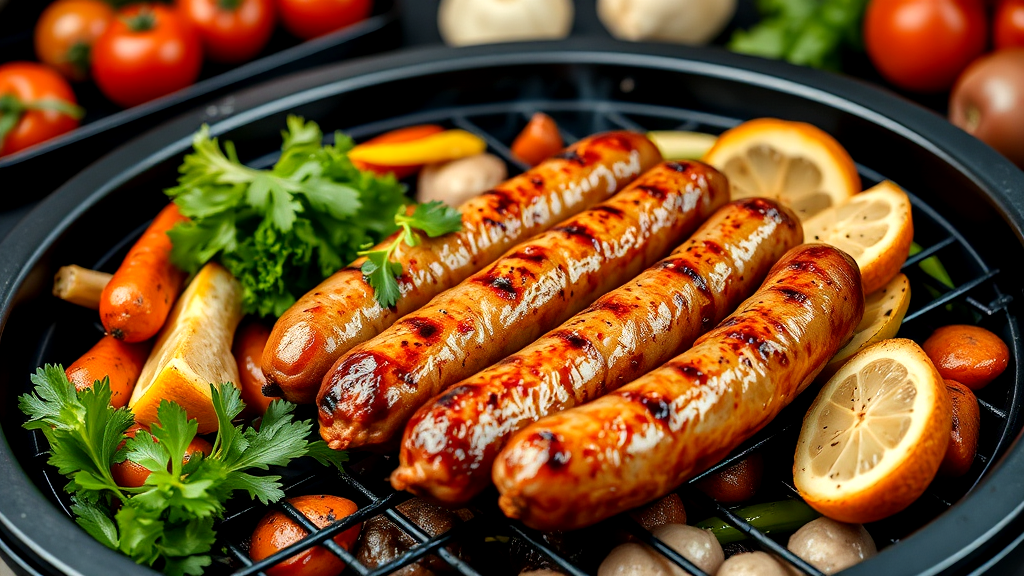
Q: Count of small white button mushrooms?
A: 4